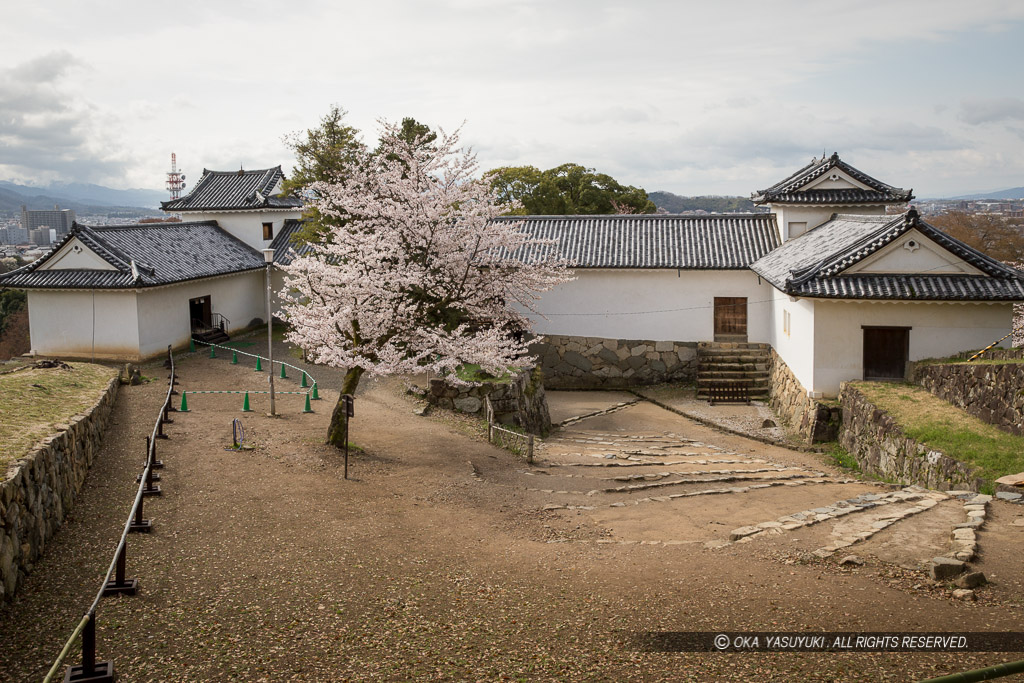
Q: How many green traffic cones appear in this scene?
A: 10